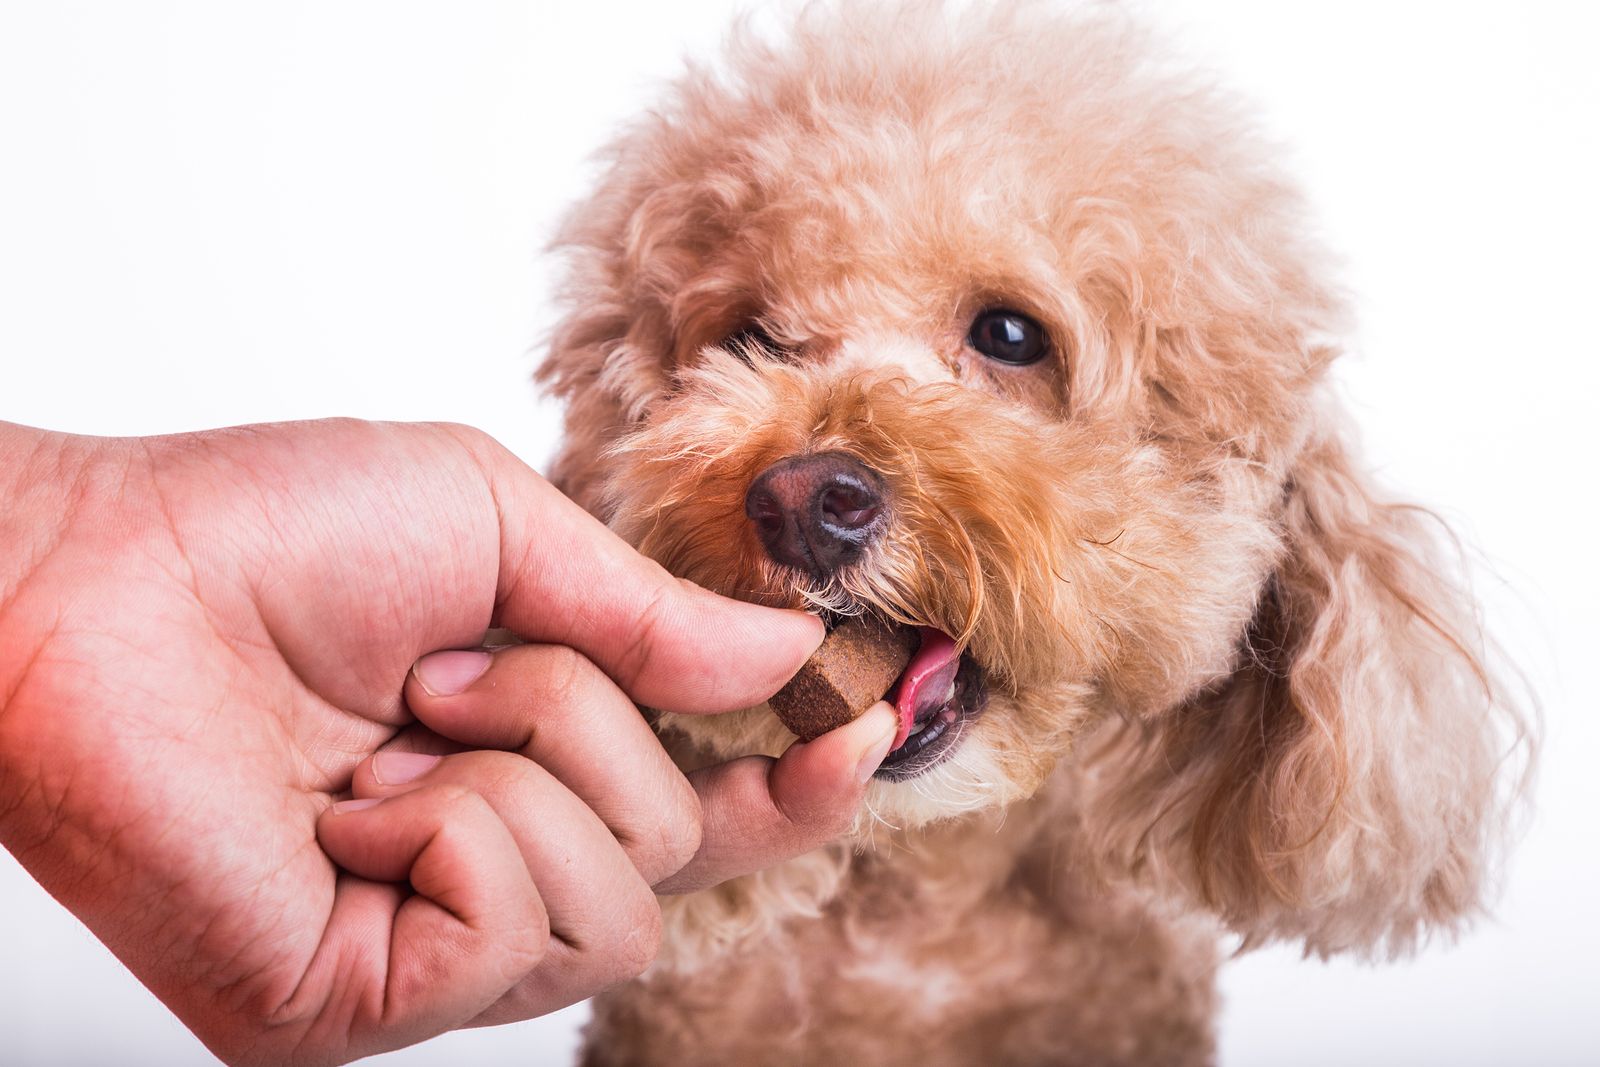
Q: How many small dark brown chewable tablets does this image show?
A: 1